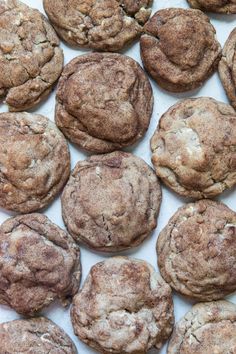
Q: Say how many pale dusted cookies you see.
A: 14